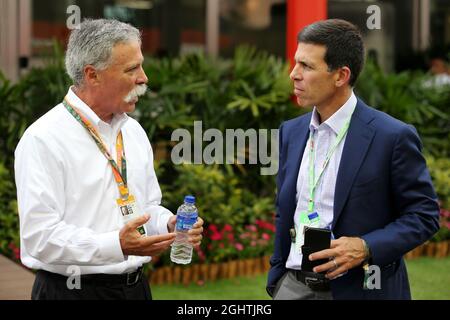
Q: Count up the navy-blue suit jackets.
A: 1